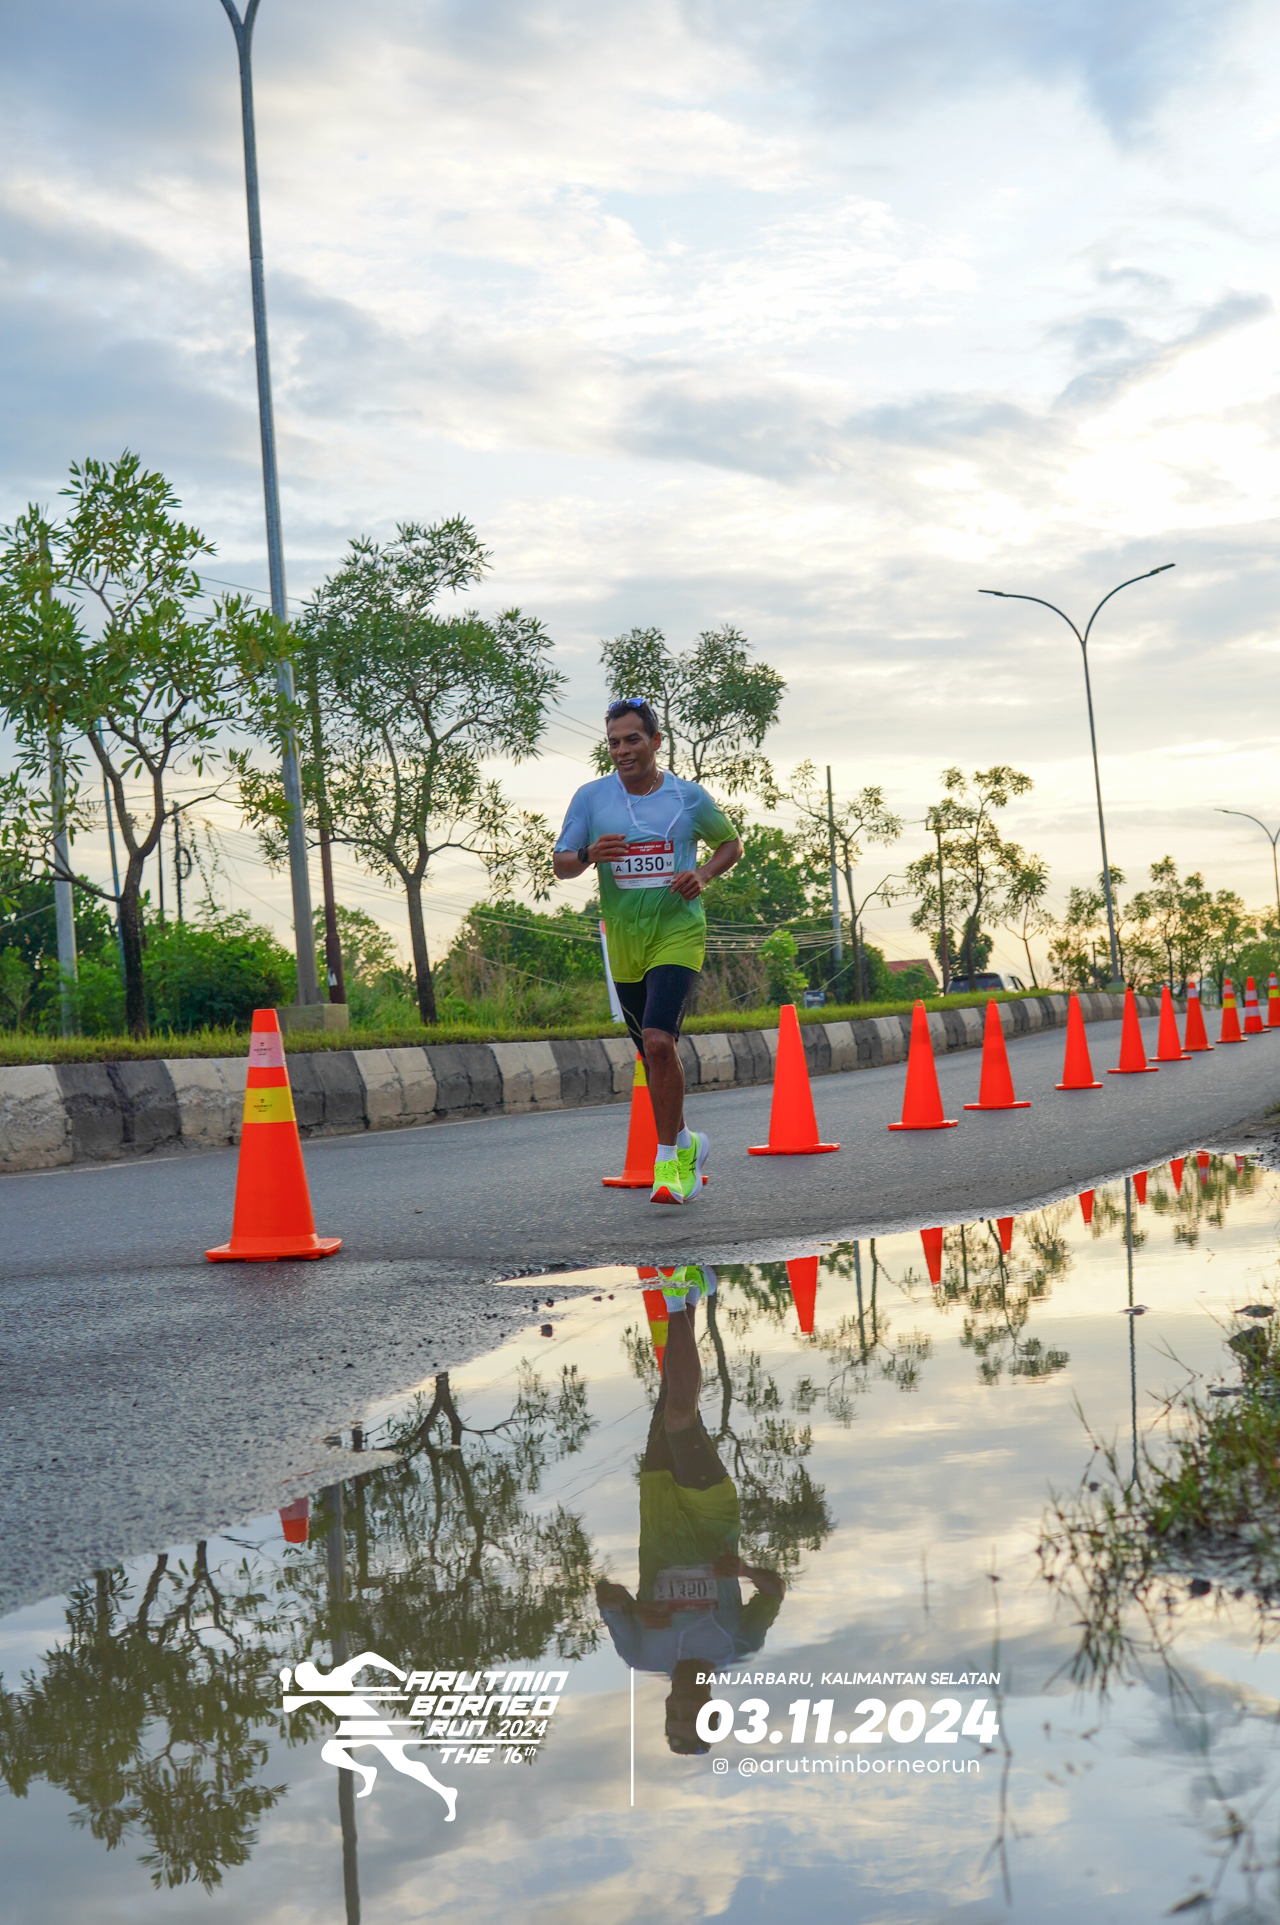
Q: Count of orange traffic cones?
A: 12